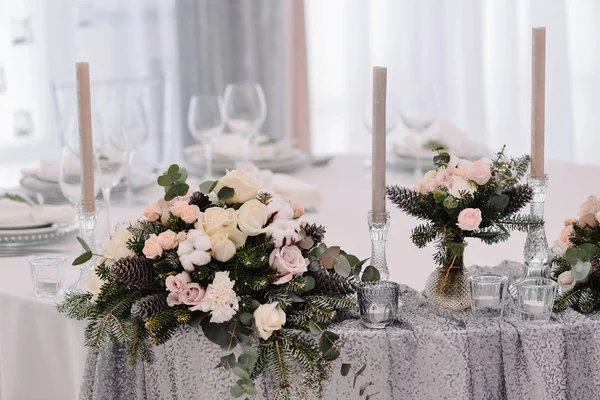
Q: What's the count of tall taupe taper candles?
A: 3